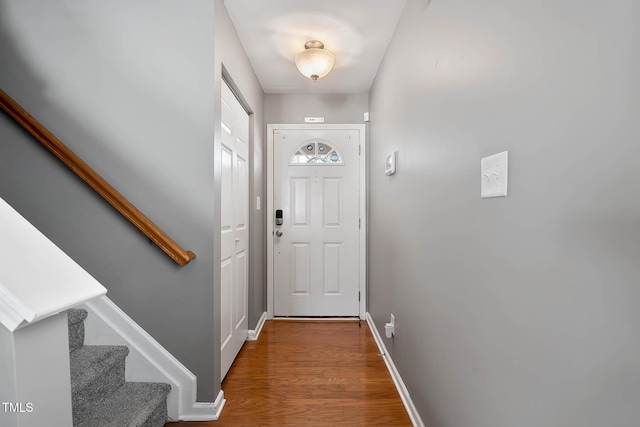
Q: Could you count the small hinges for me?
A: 3